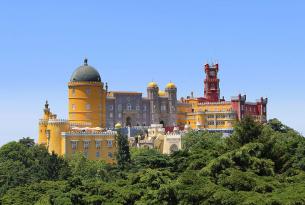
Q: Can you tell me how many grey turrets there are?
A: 2